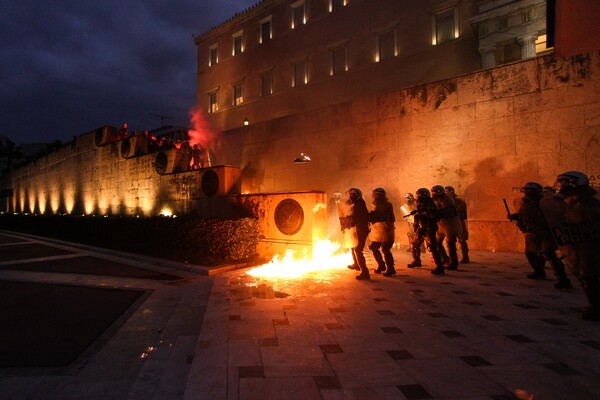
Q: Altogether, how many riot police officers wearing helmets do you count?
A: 9